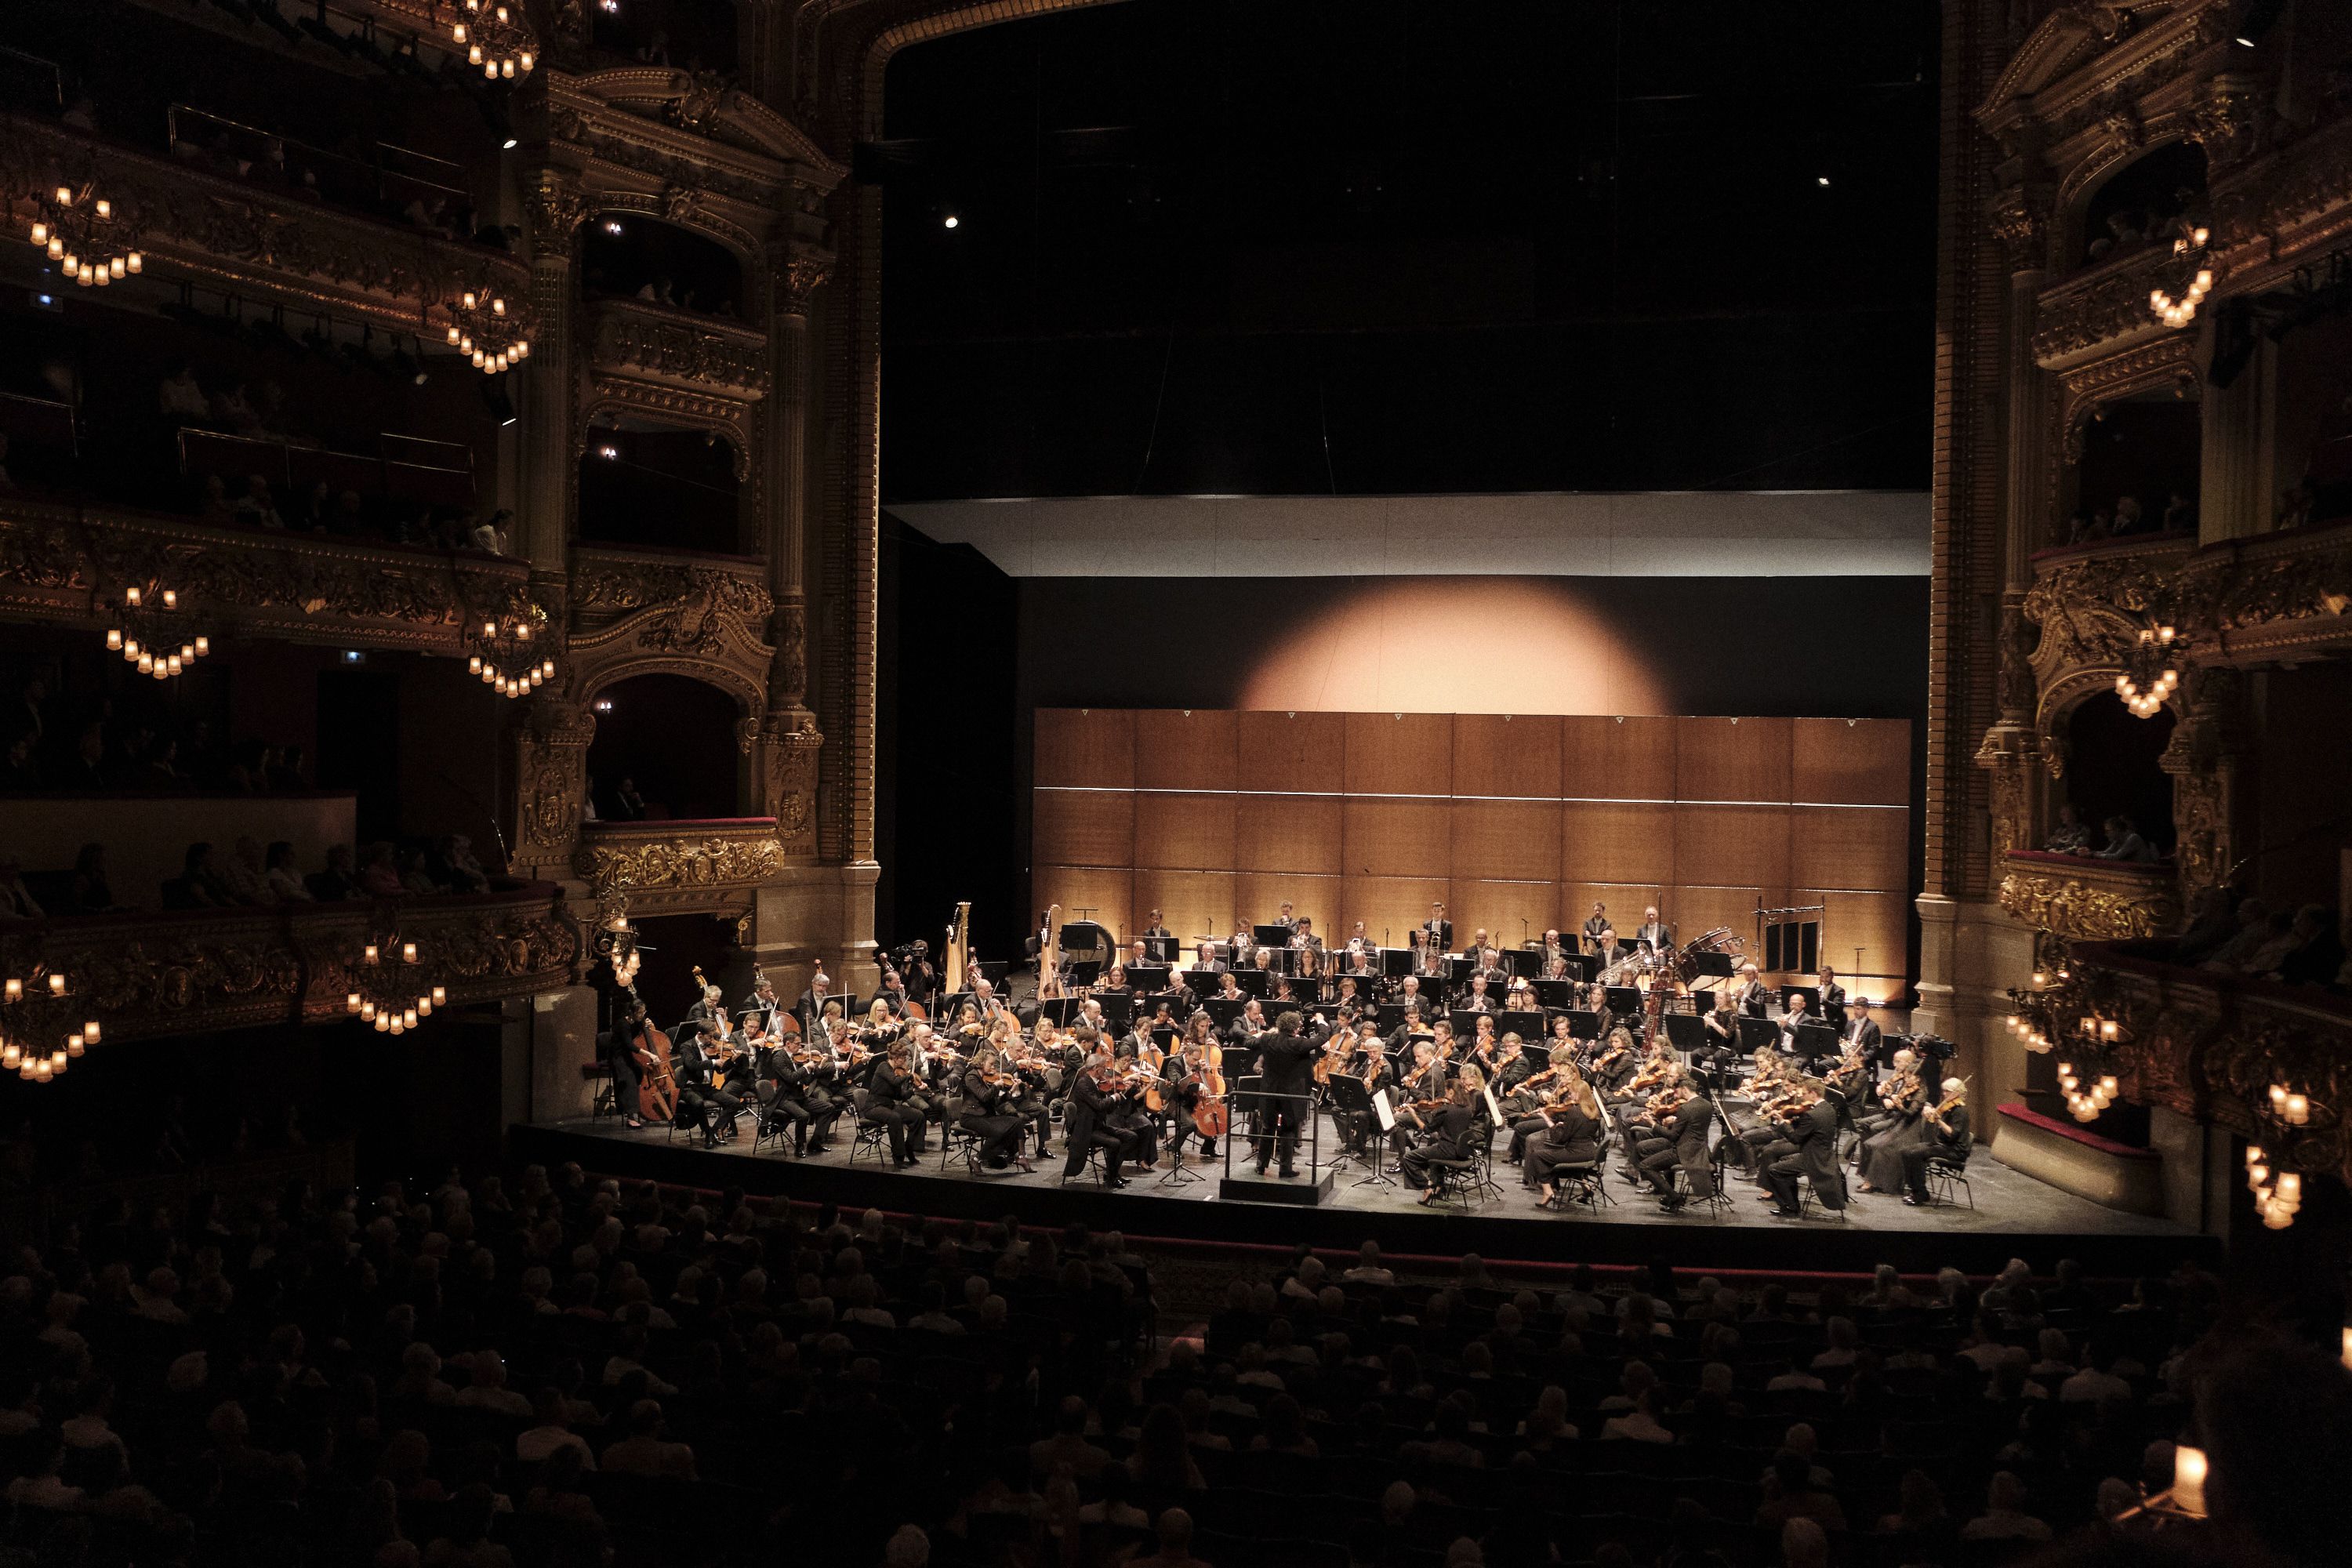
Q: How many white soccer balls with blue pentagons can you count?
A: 0